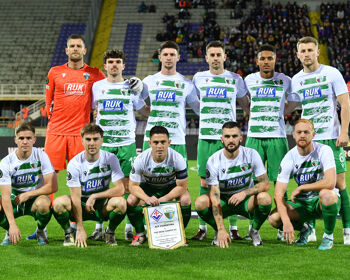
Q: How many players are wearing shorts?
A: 11